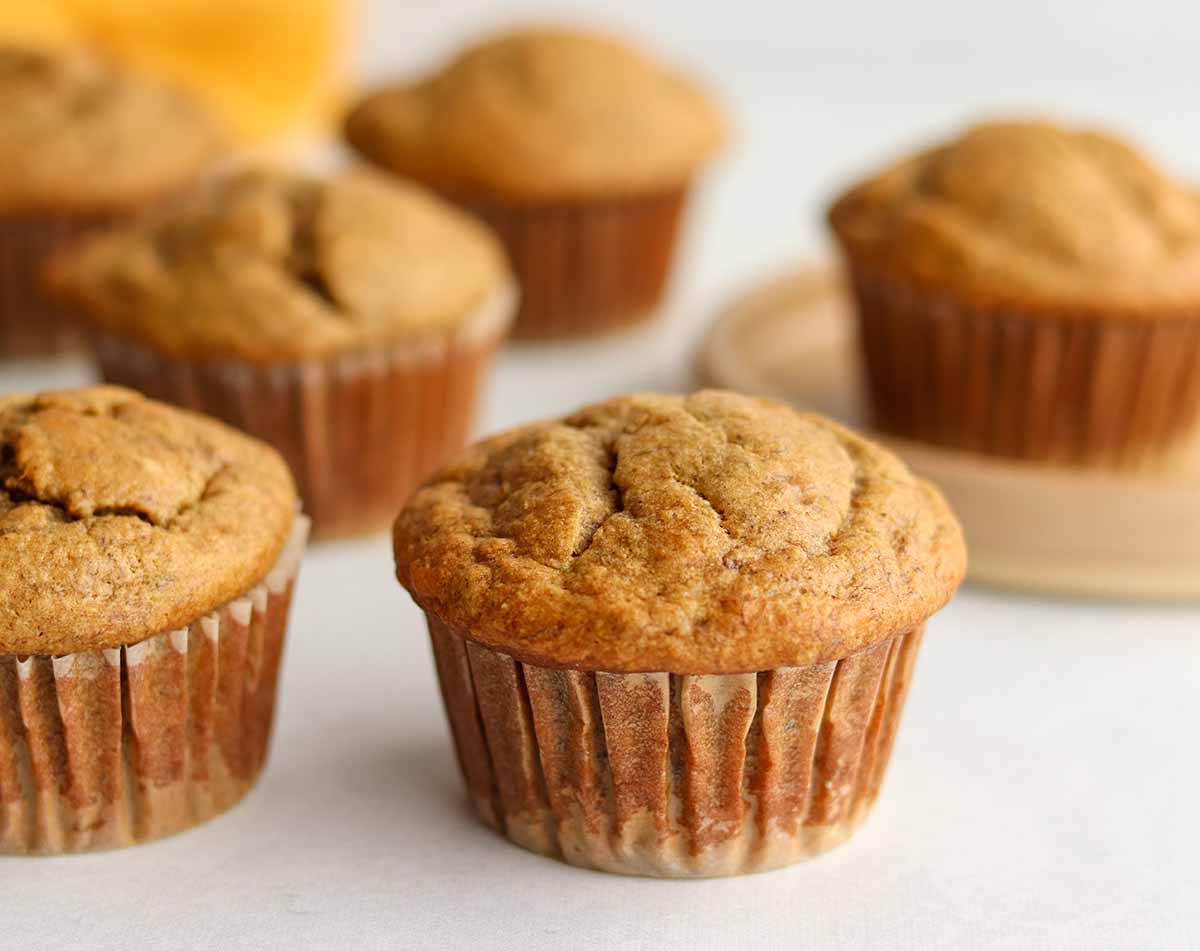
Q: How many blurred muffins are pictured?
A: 4